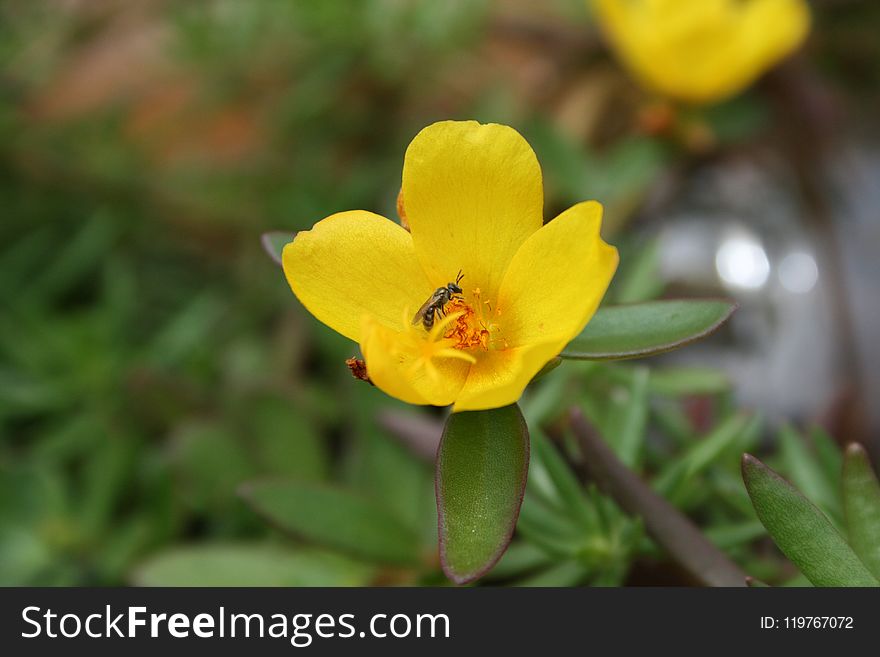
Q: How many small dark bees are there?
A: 1